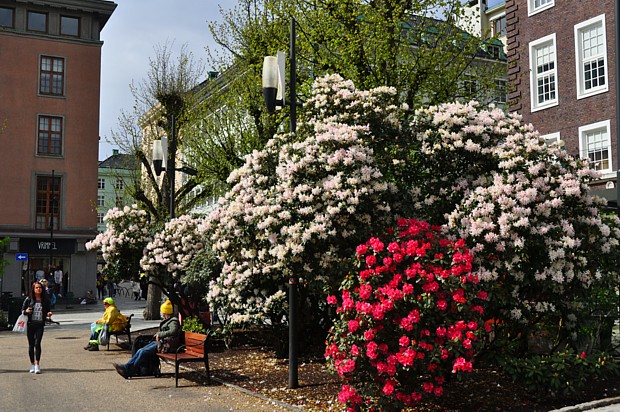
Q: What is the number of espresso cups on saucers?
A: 0